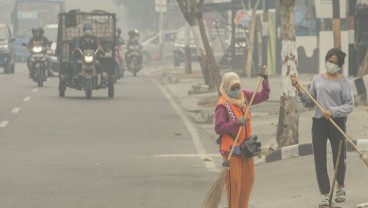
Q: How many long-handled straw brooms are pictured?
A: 2